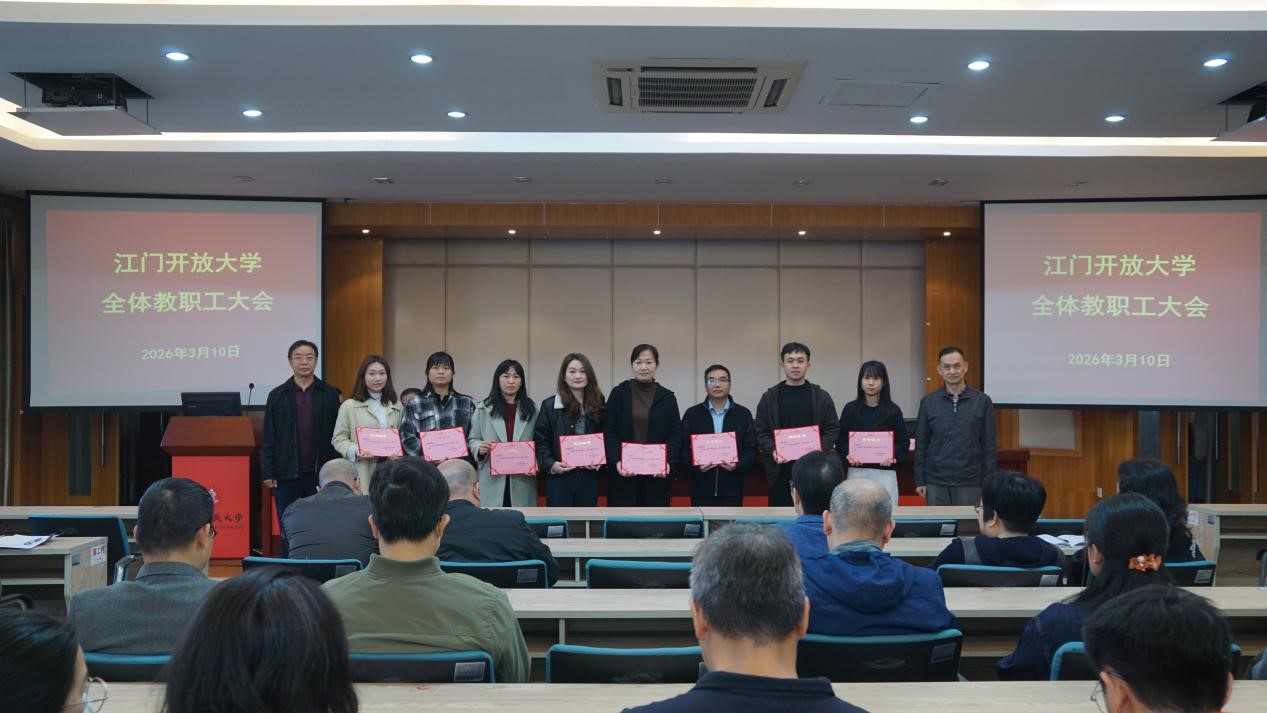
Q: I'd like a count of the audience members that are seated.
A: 13